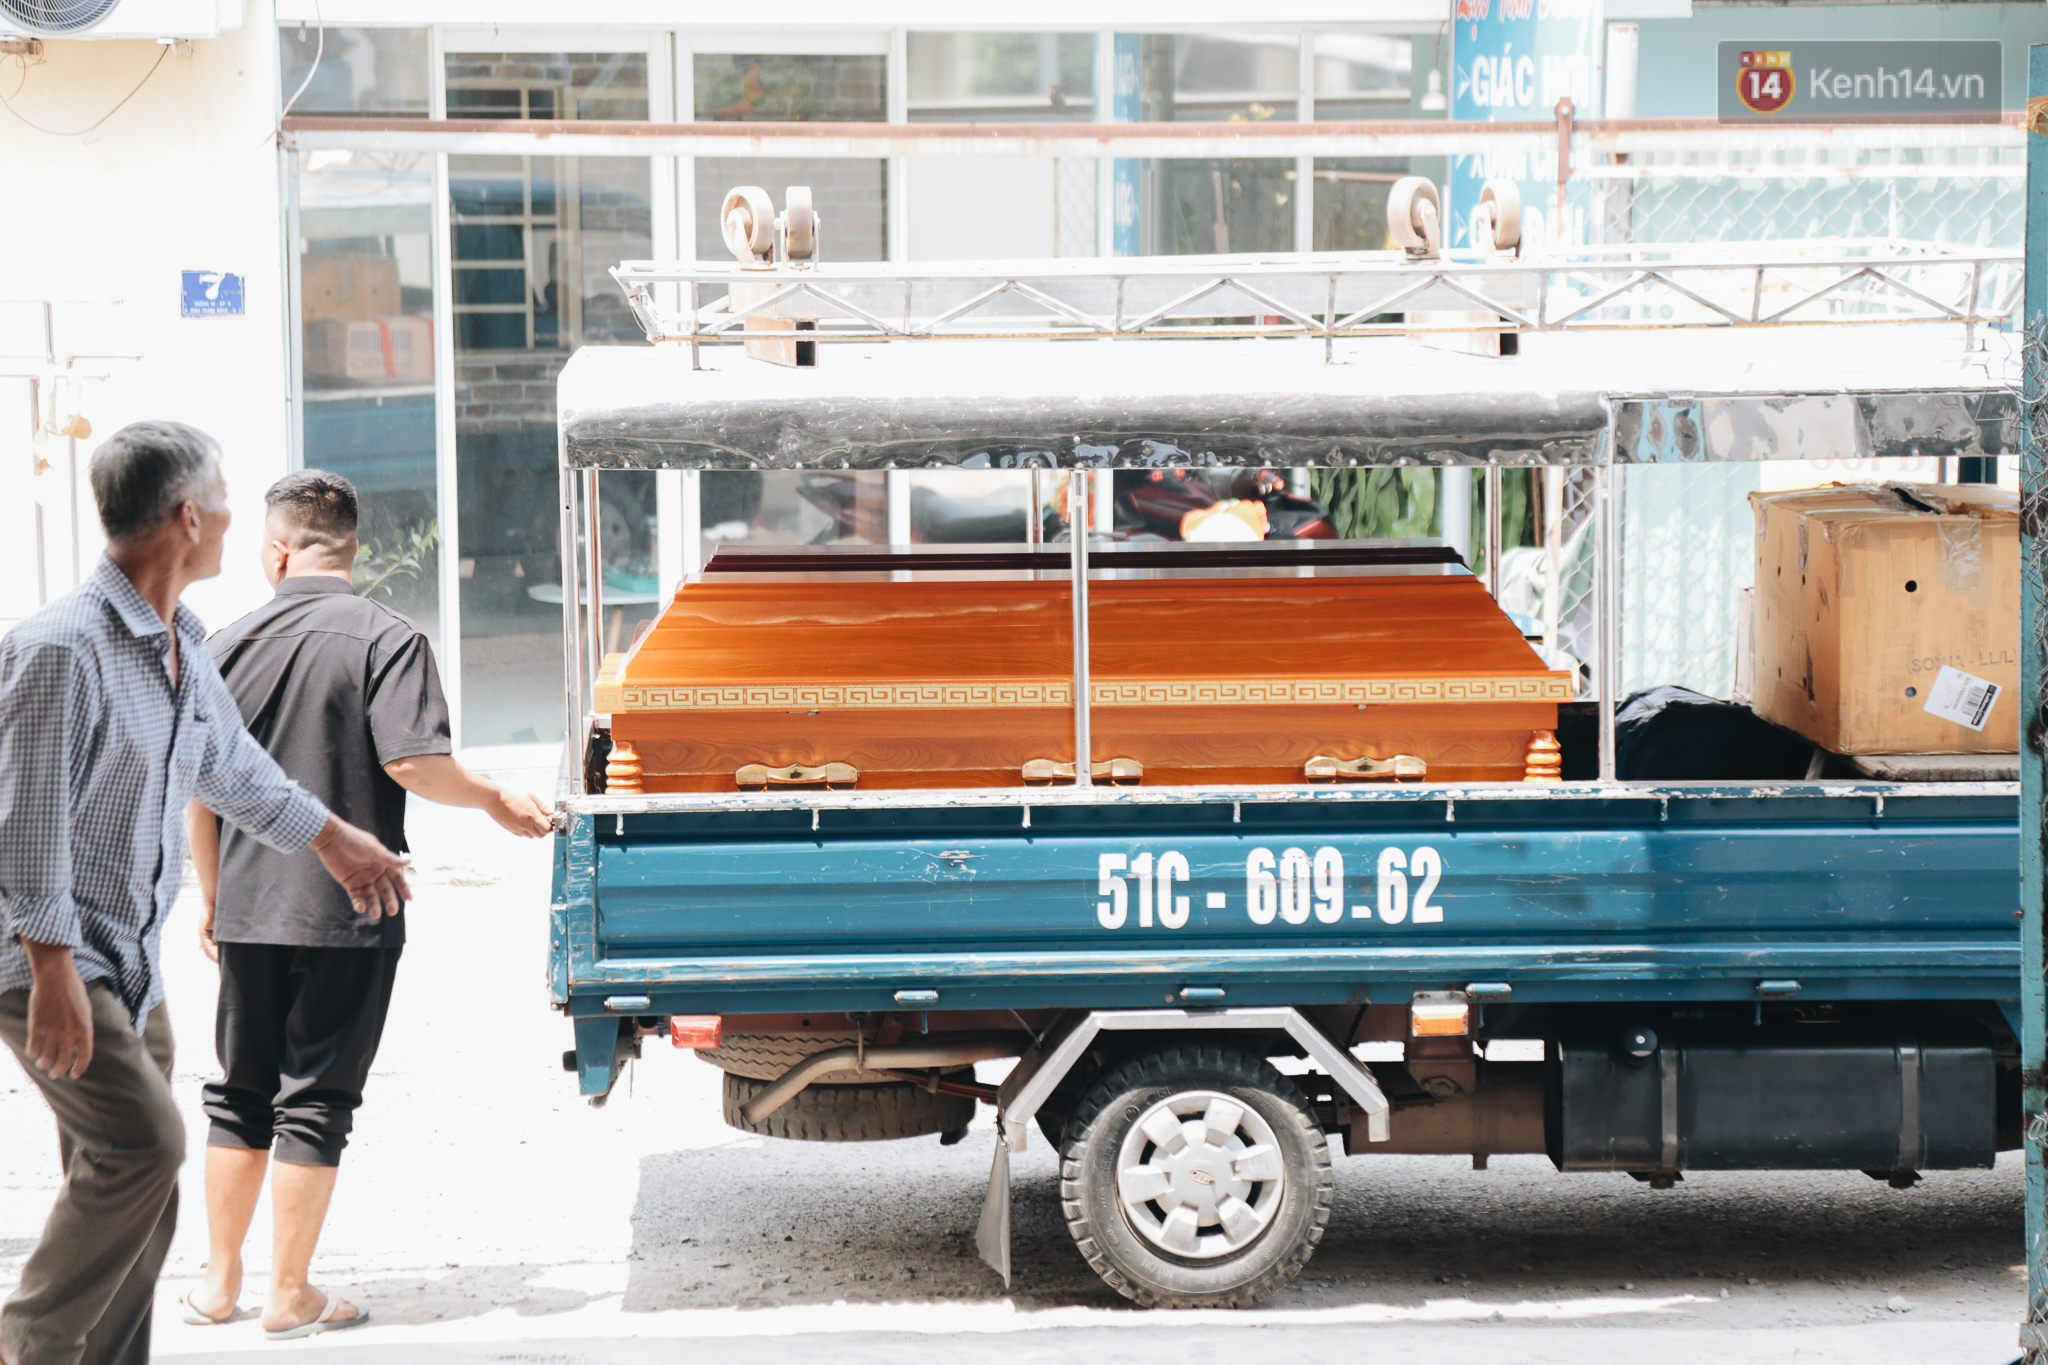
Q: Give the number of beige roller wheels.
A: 4